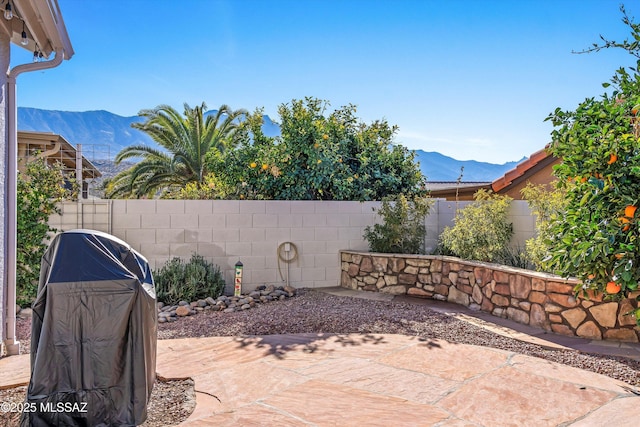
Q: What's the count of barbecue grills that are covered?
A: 1